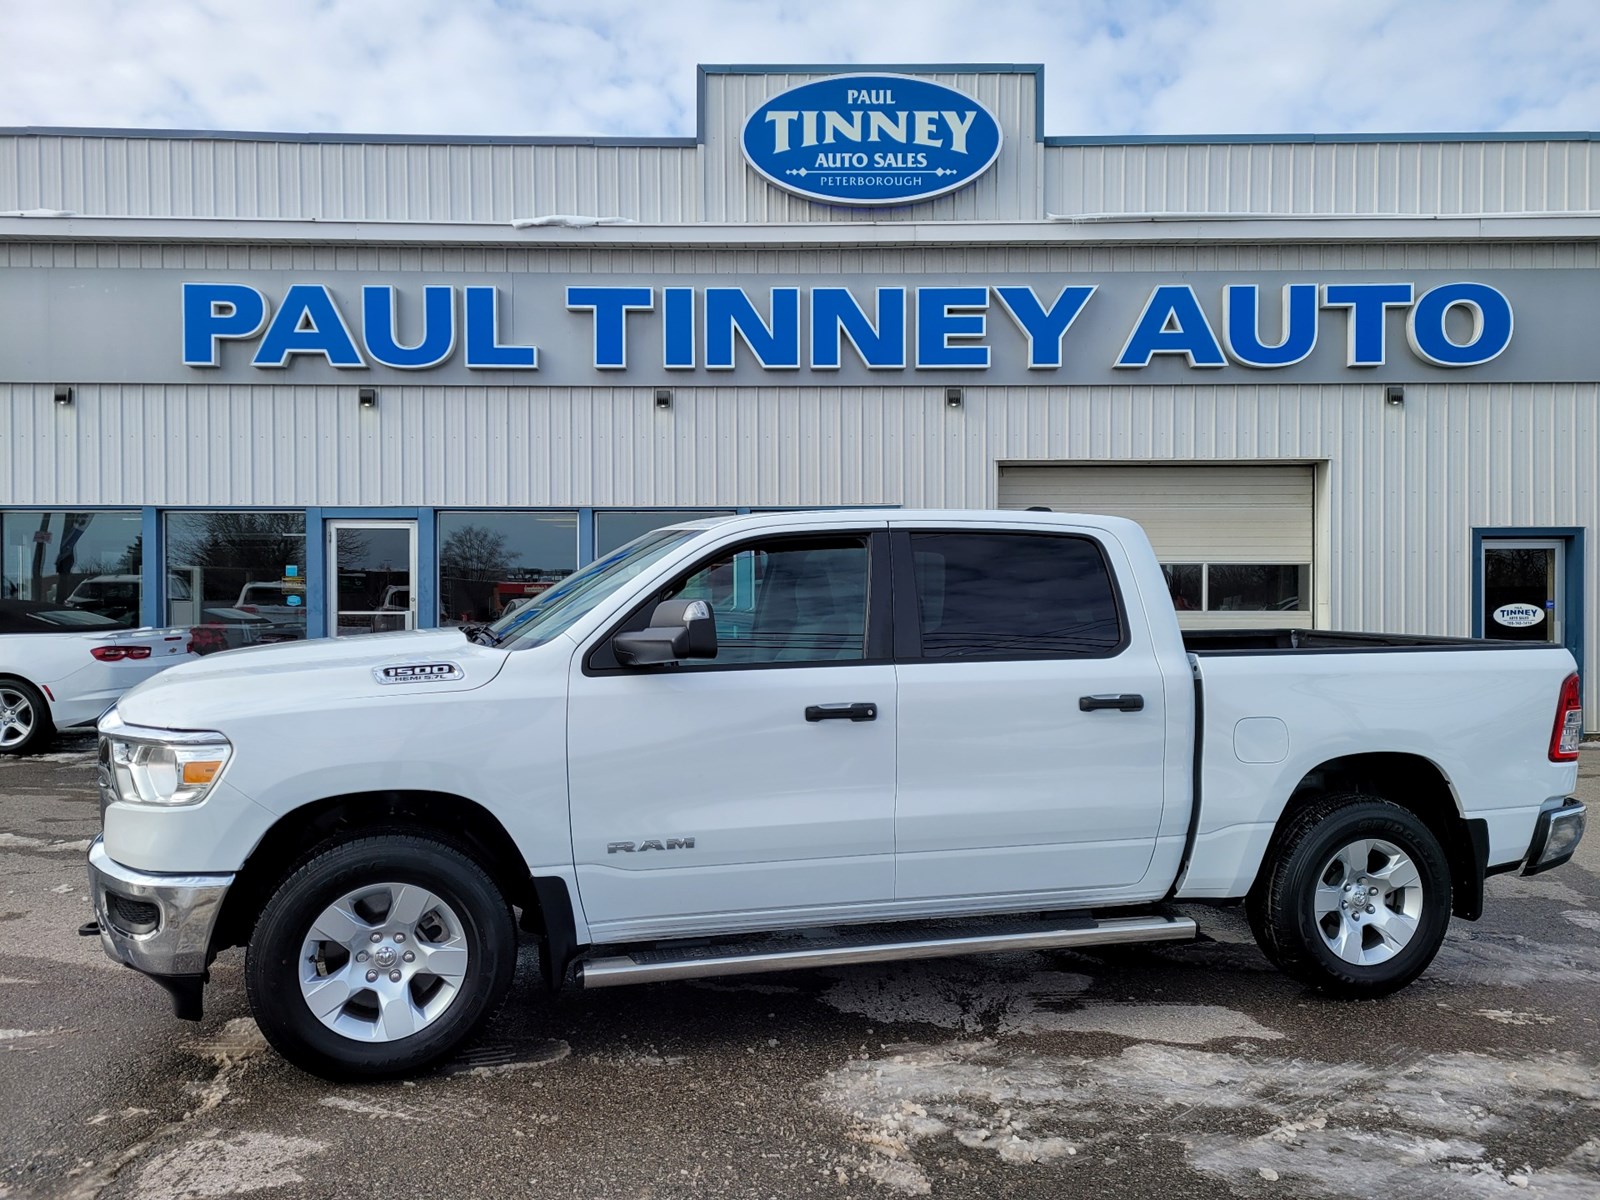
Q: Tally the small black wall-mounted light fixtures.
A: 5